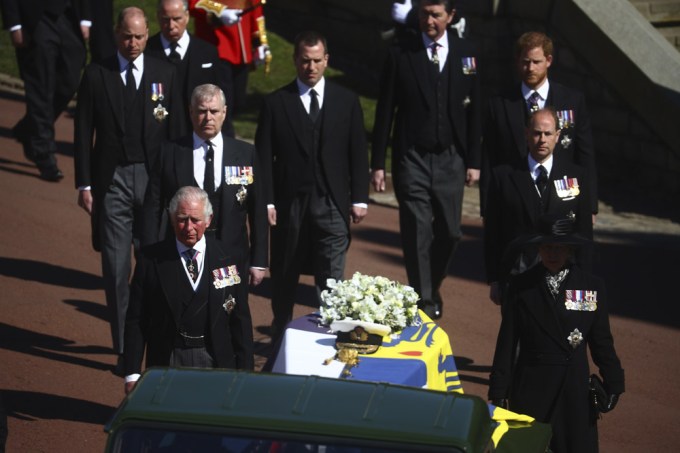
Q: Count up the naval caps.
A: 1